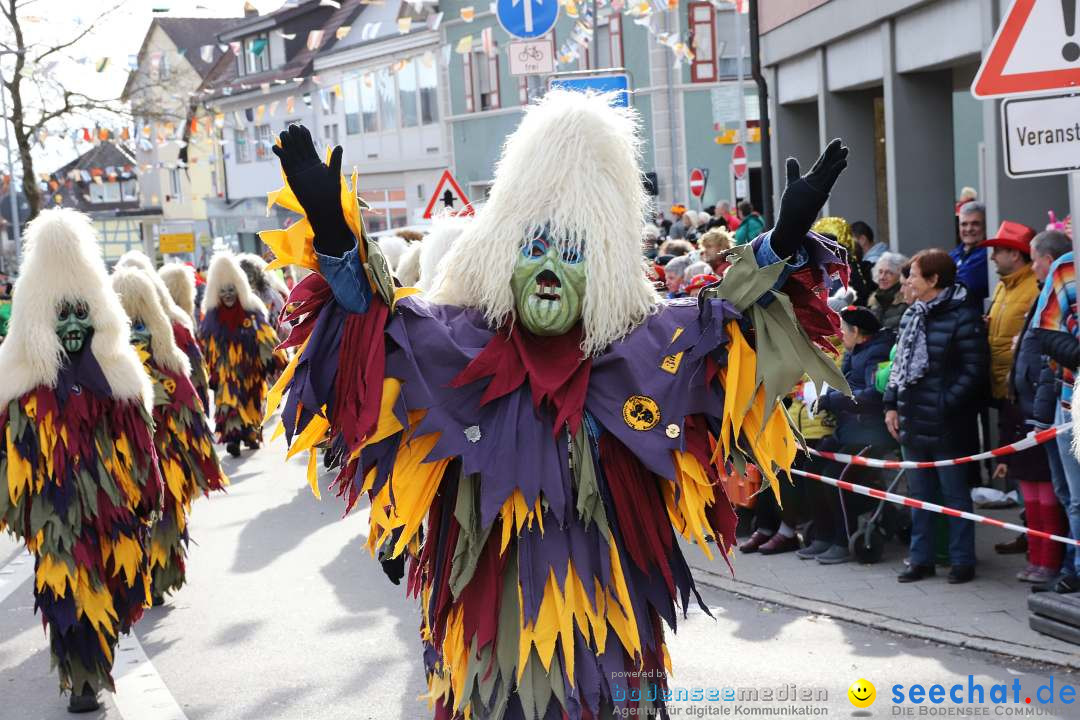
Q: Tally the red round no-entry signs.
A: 2